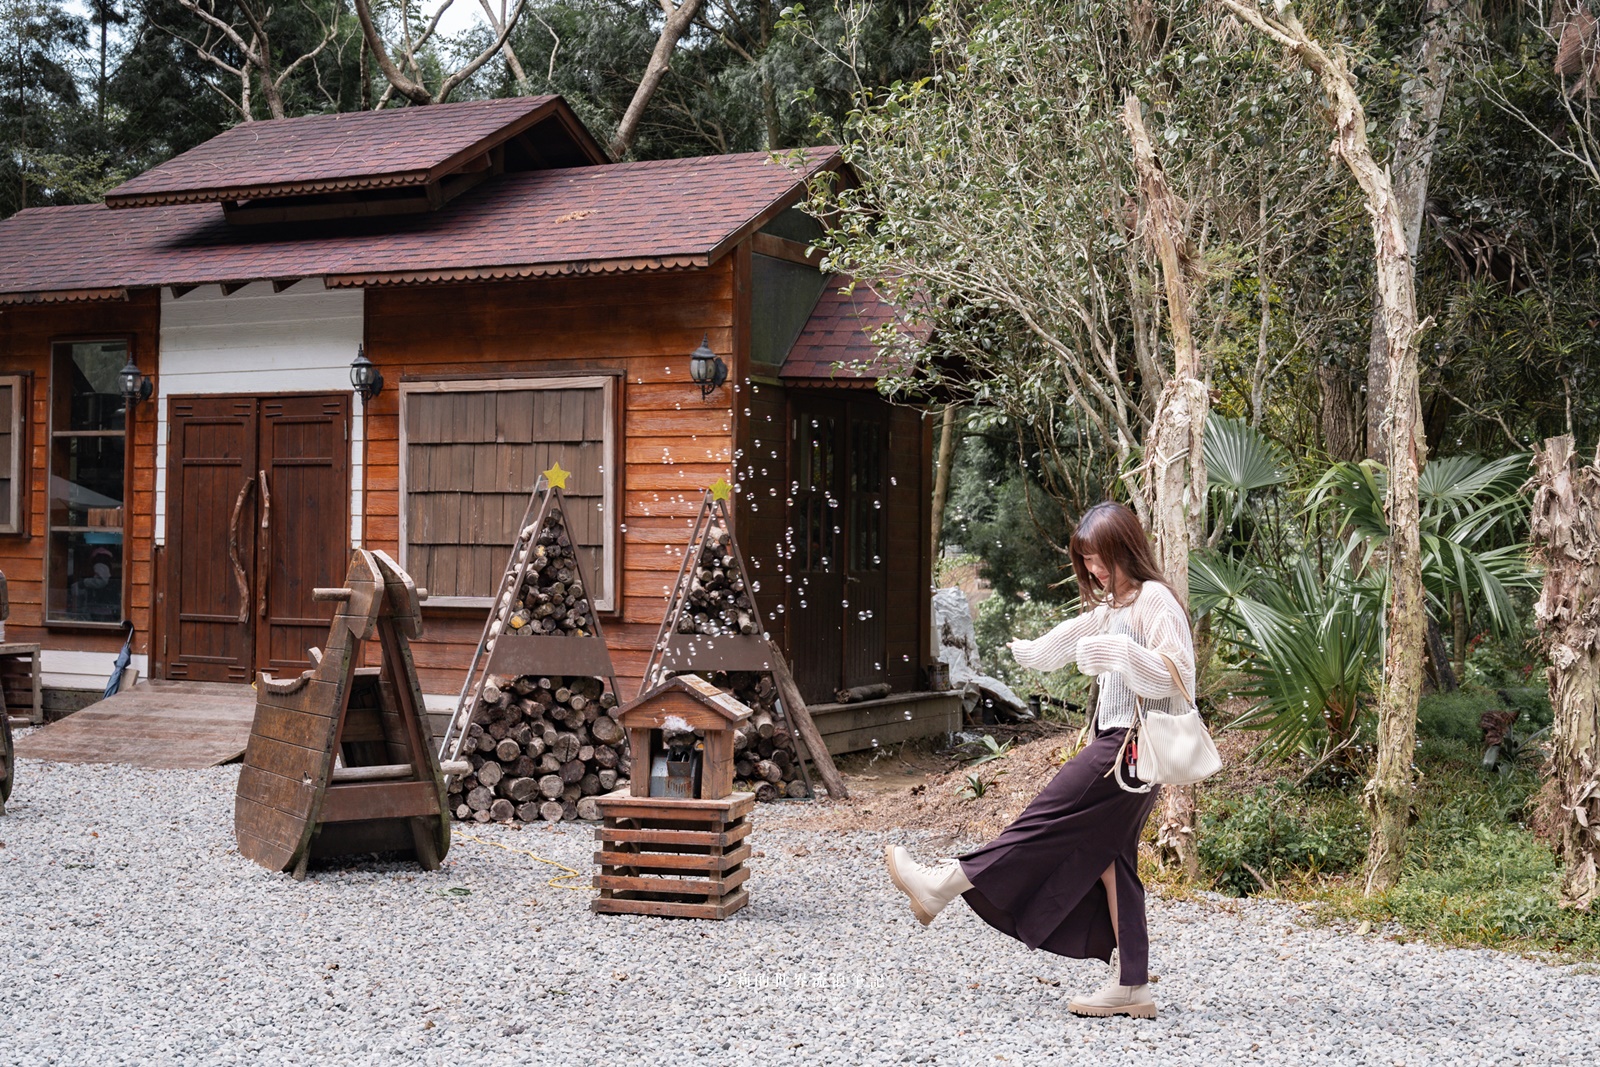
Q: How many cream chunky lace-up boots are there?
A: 2